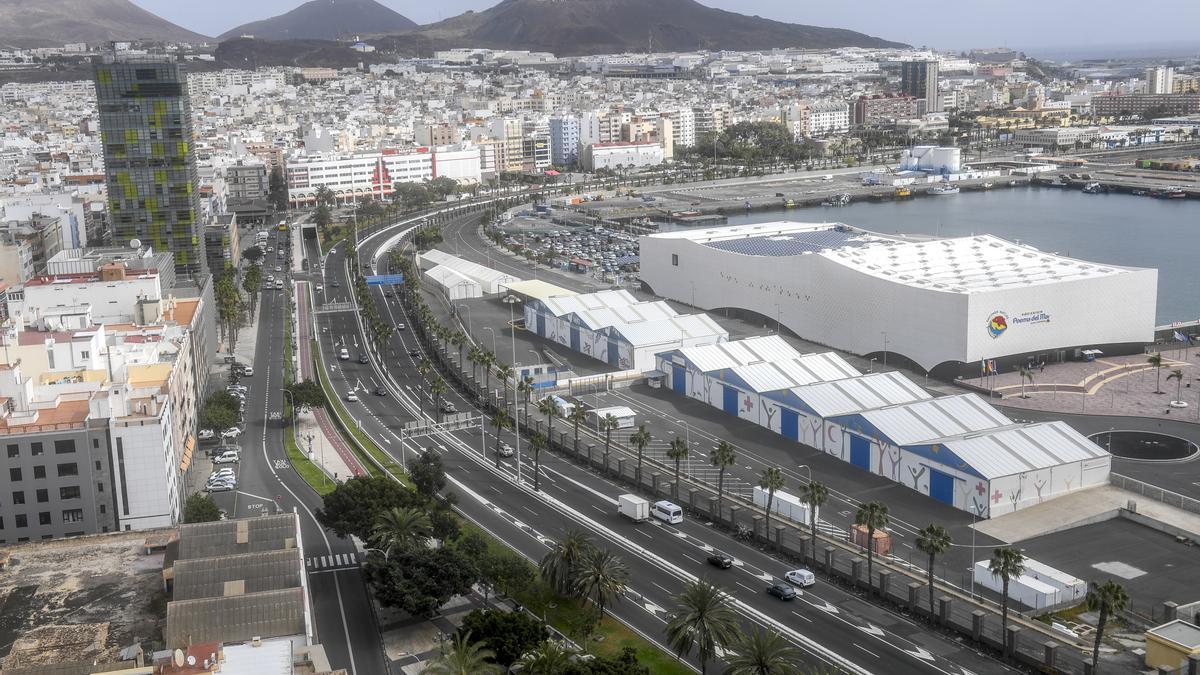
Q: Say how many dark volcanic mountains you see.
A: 3